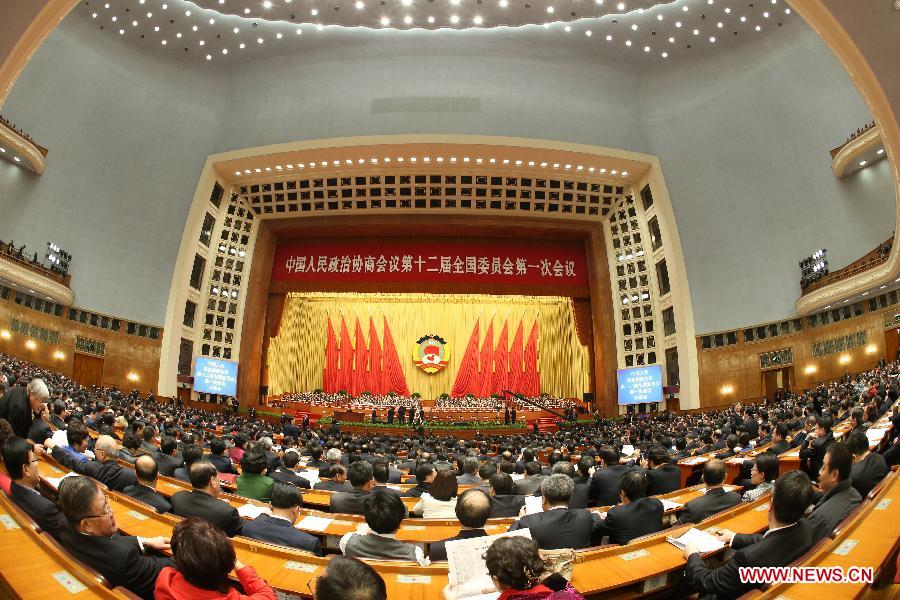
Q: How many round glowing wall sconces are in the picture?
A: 8